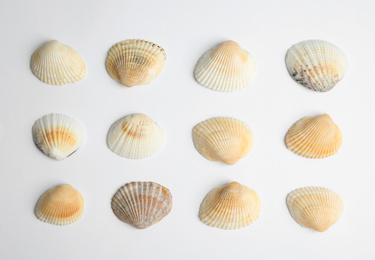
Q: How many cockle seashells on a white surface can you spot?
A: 12